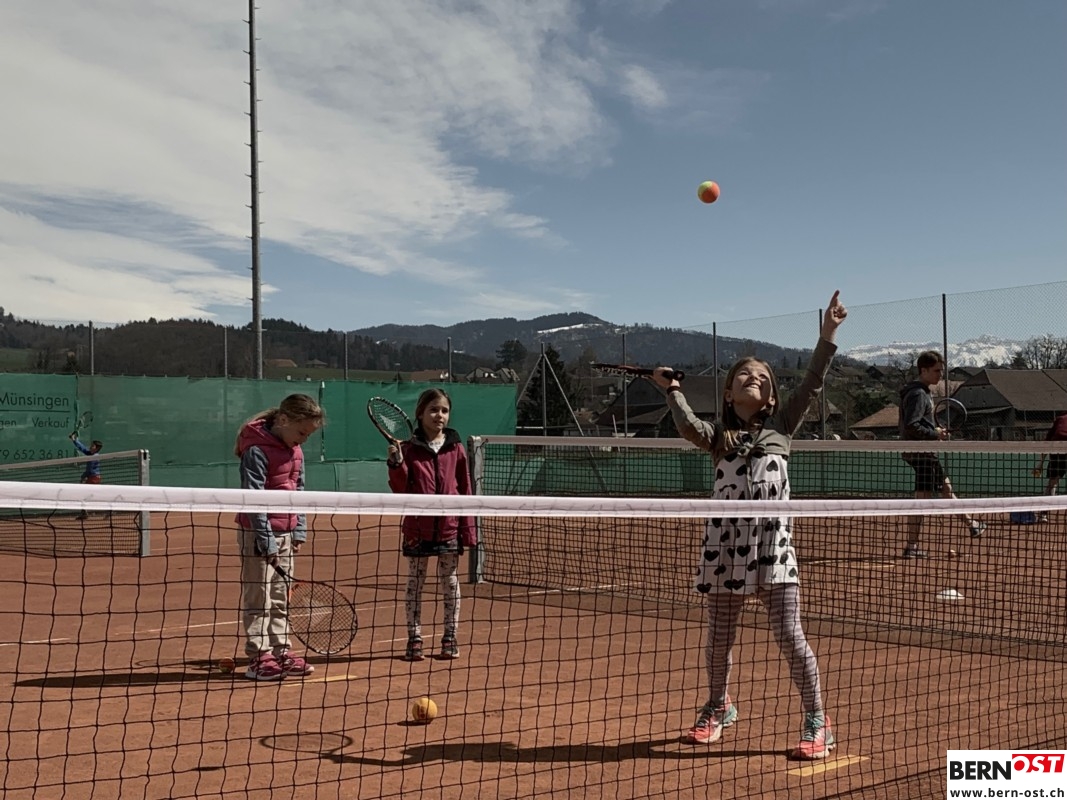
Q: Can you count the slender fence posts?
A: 9